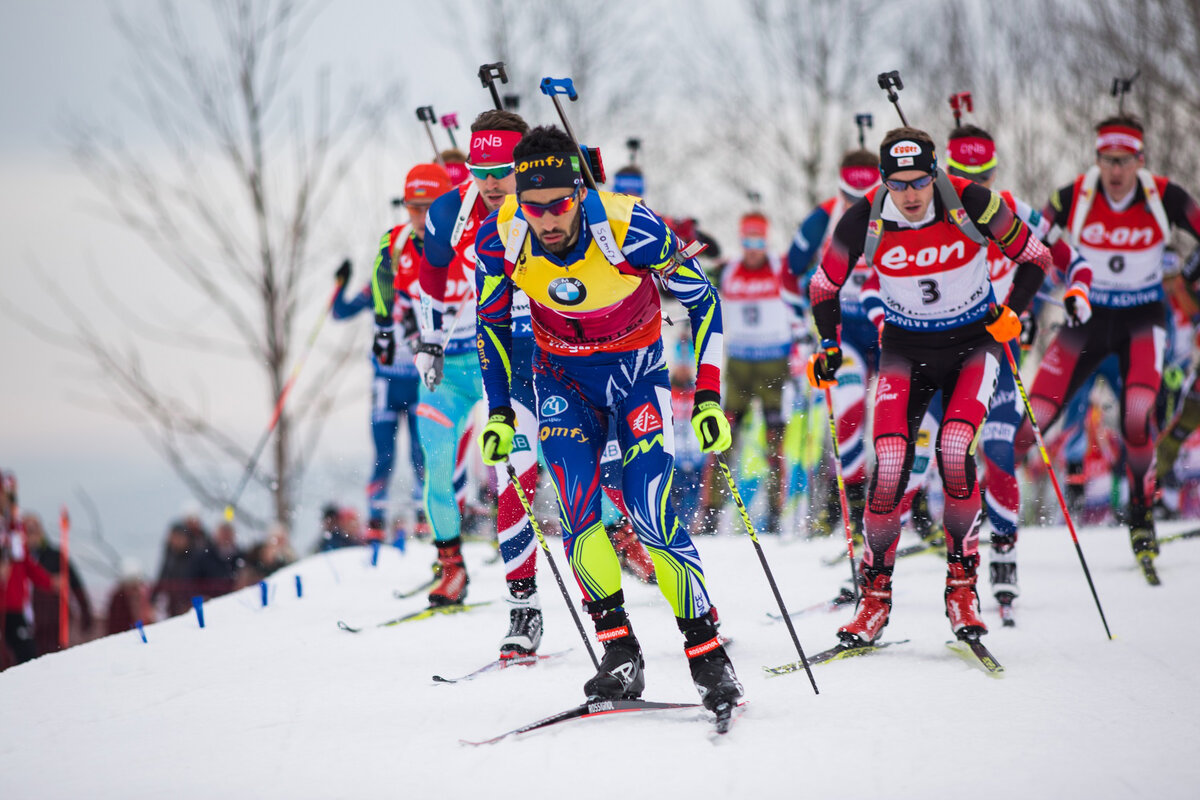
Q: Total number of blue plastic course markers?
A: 6